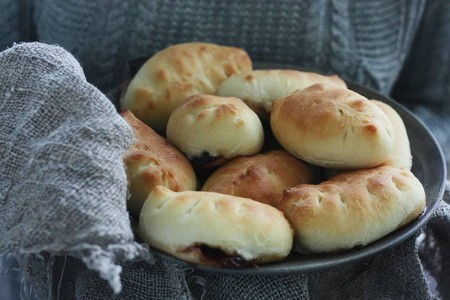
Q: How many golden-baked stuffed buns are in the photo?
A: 9